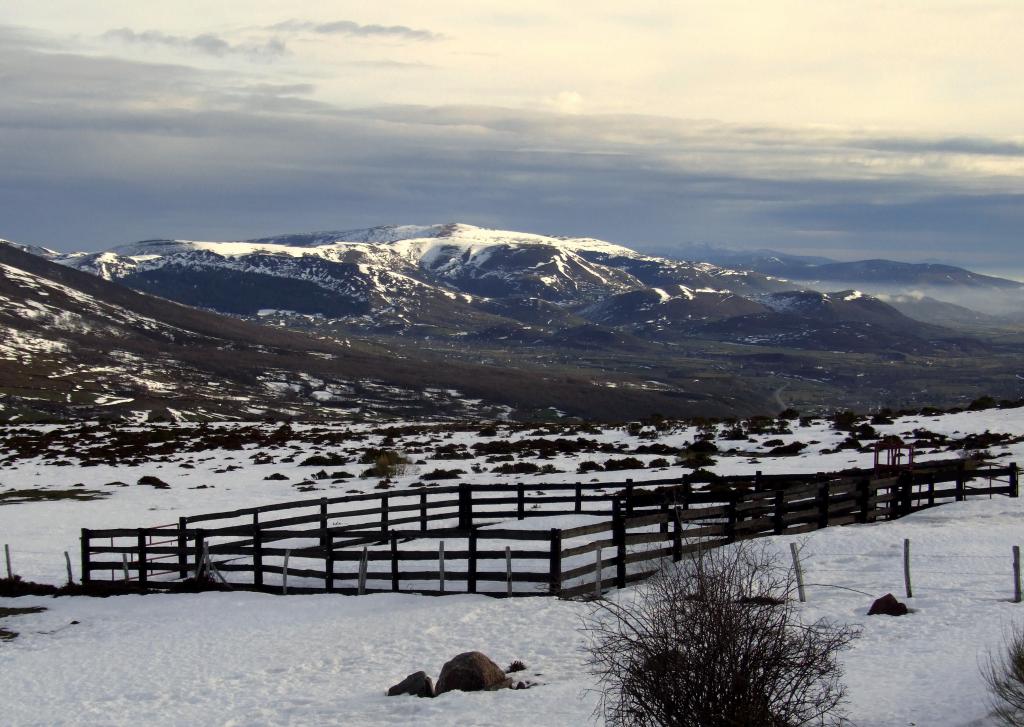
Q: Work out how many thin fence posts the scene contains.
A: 12